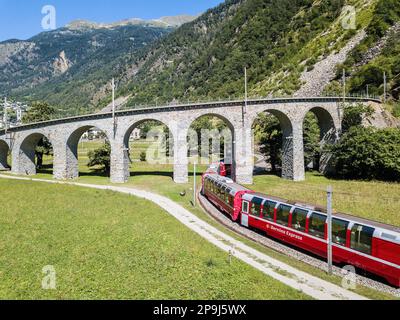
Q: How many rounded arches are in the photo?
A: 7